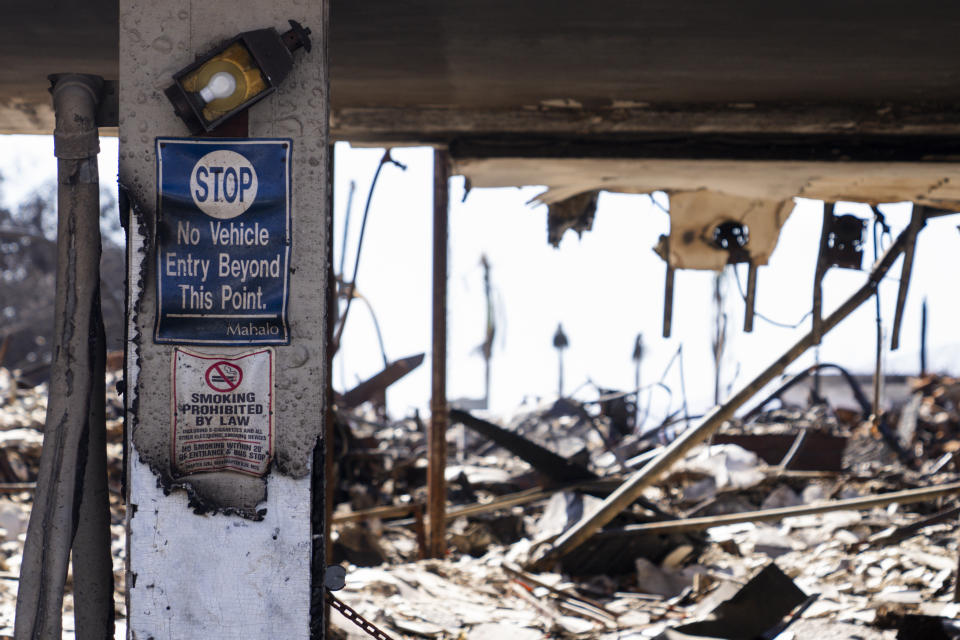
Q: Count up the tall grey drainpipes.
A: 2